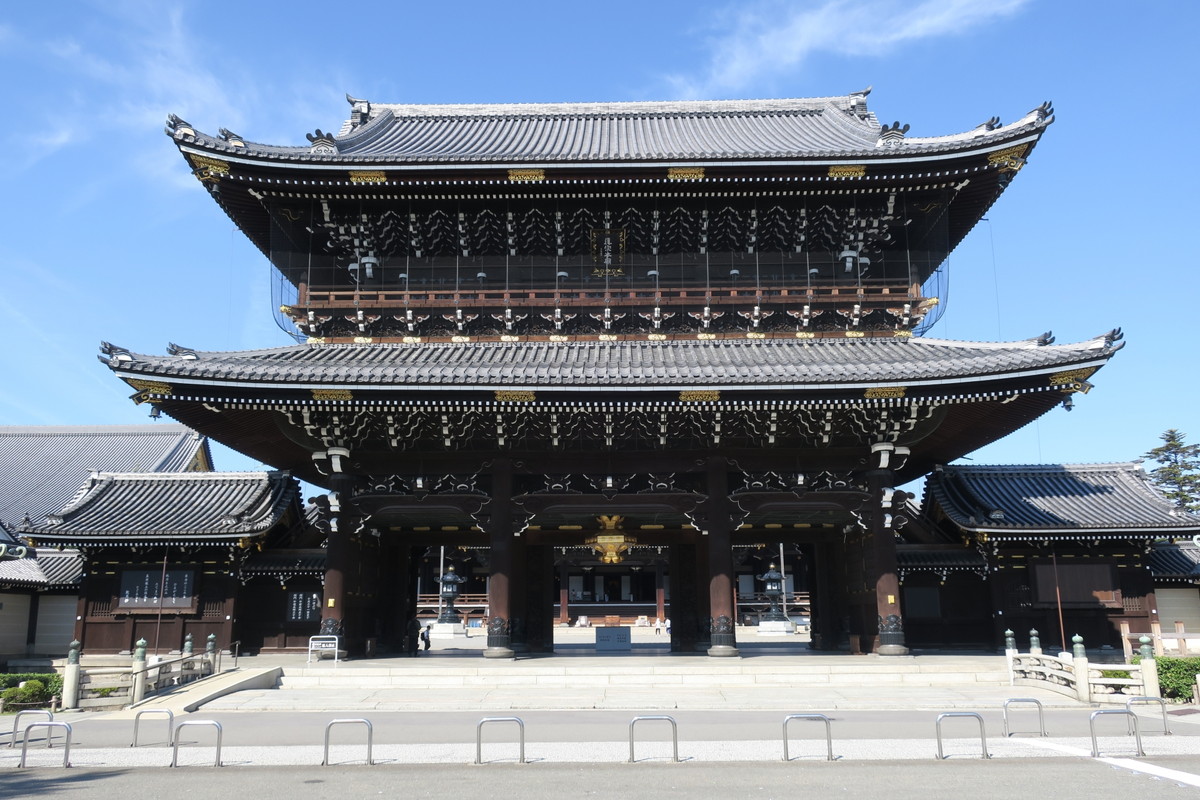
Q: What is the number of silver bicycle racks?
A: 12